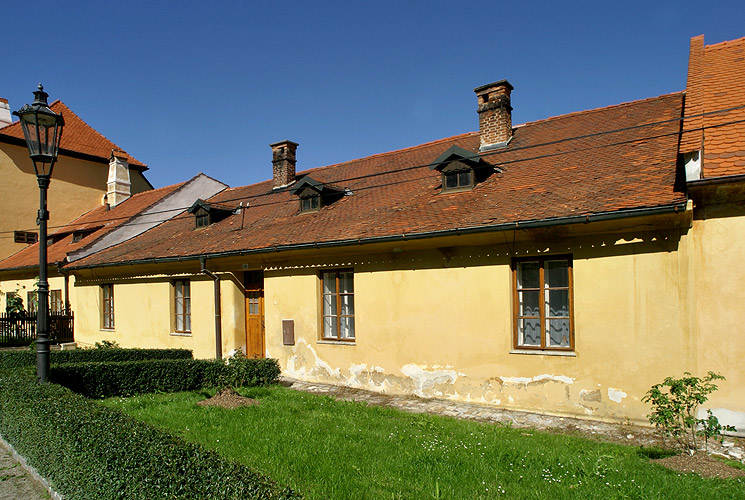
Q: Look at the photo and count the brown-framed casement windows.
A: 4